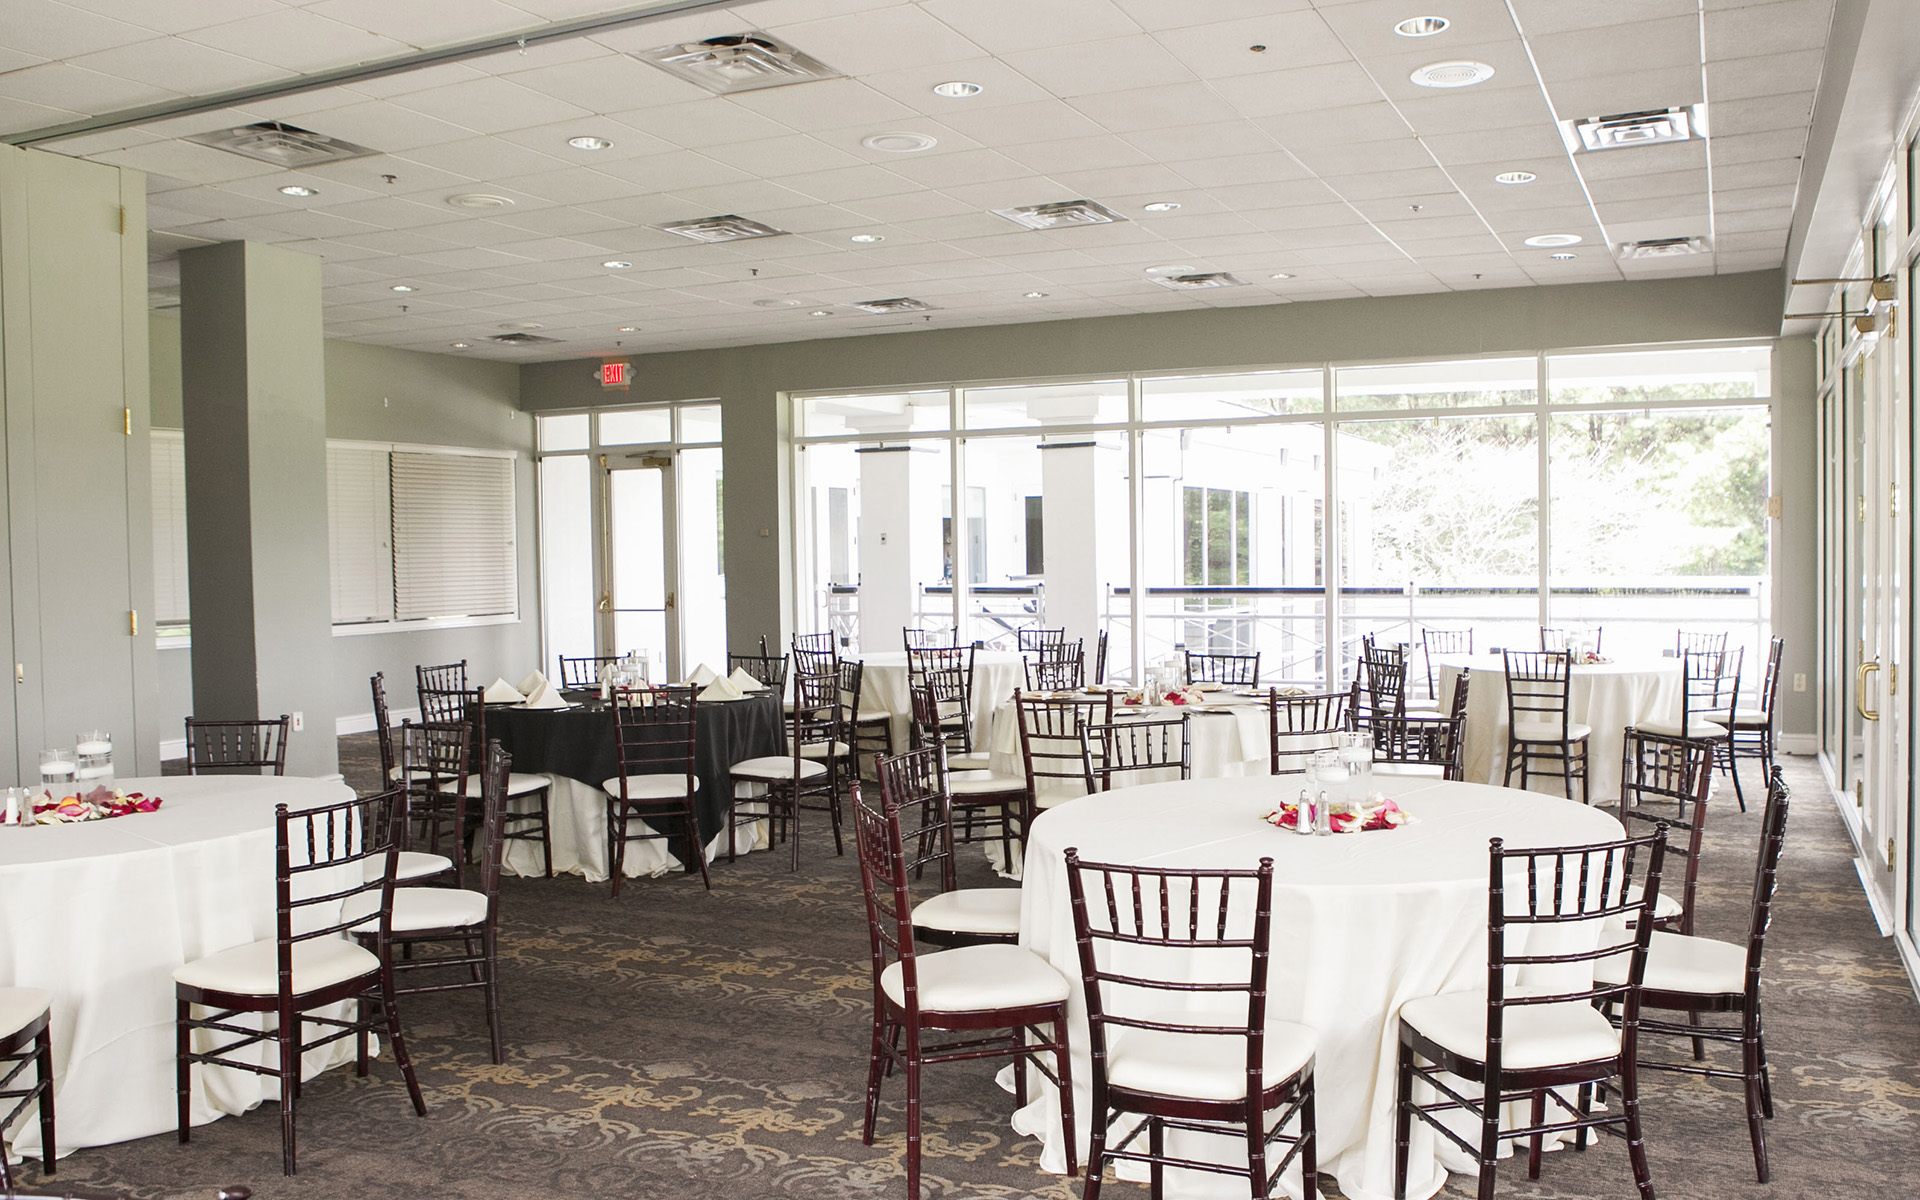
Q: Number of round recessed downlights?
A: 15